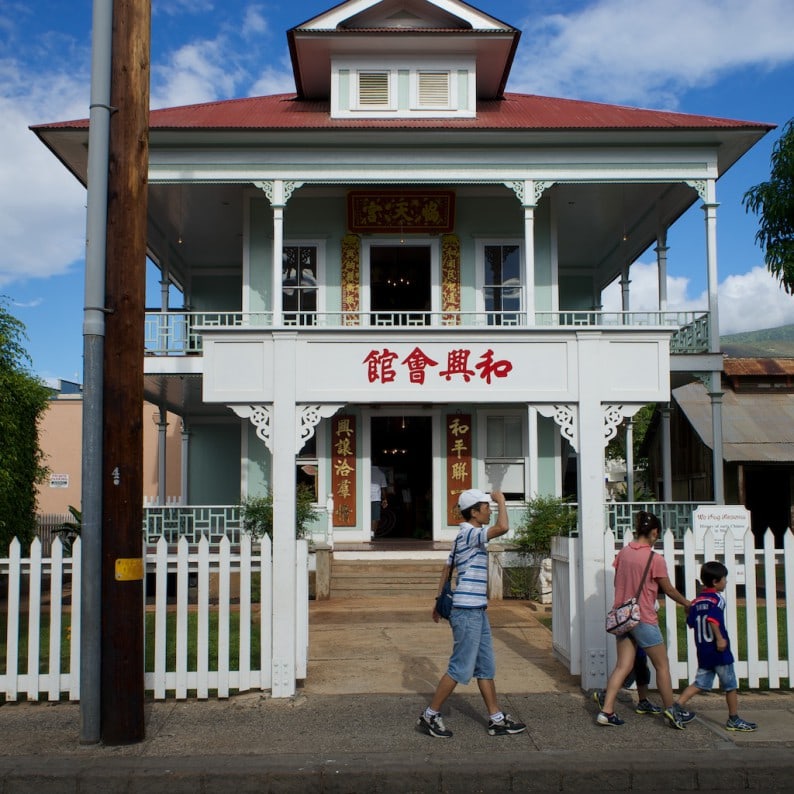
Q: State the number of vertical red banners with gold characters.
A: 4